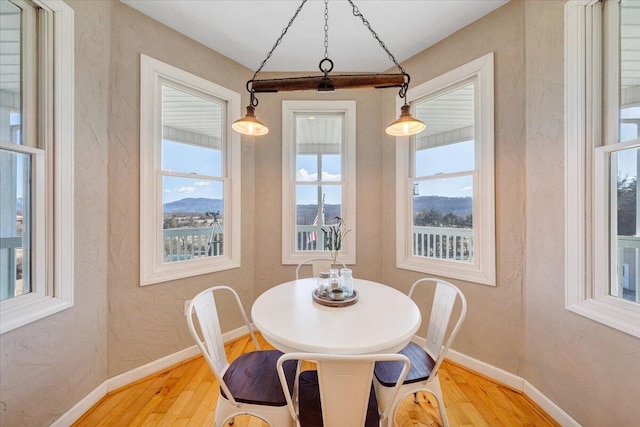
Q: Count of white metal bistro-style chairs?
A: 4